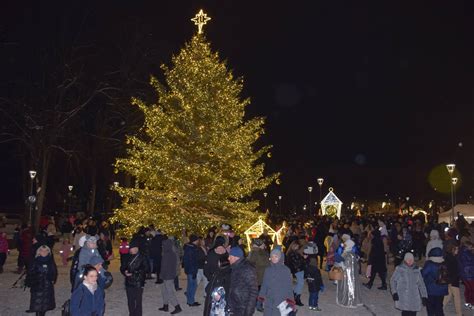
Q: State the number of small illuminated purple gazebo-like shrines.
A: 0